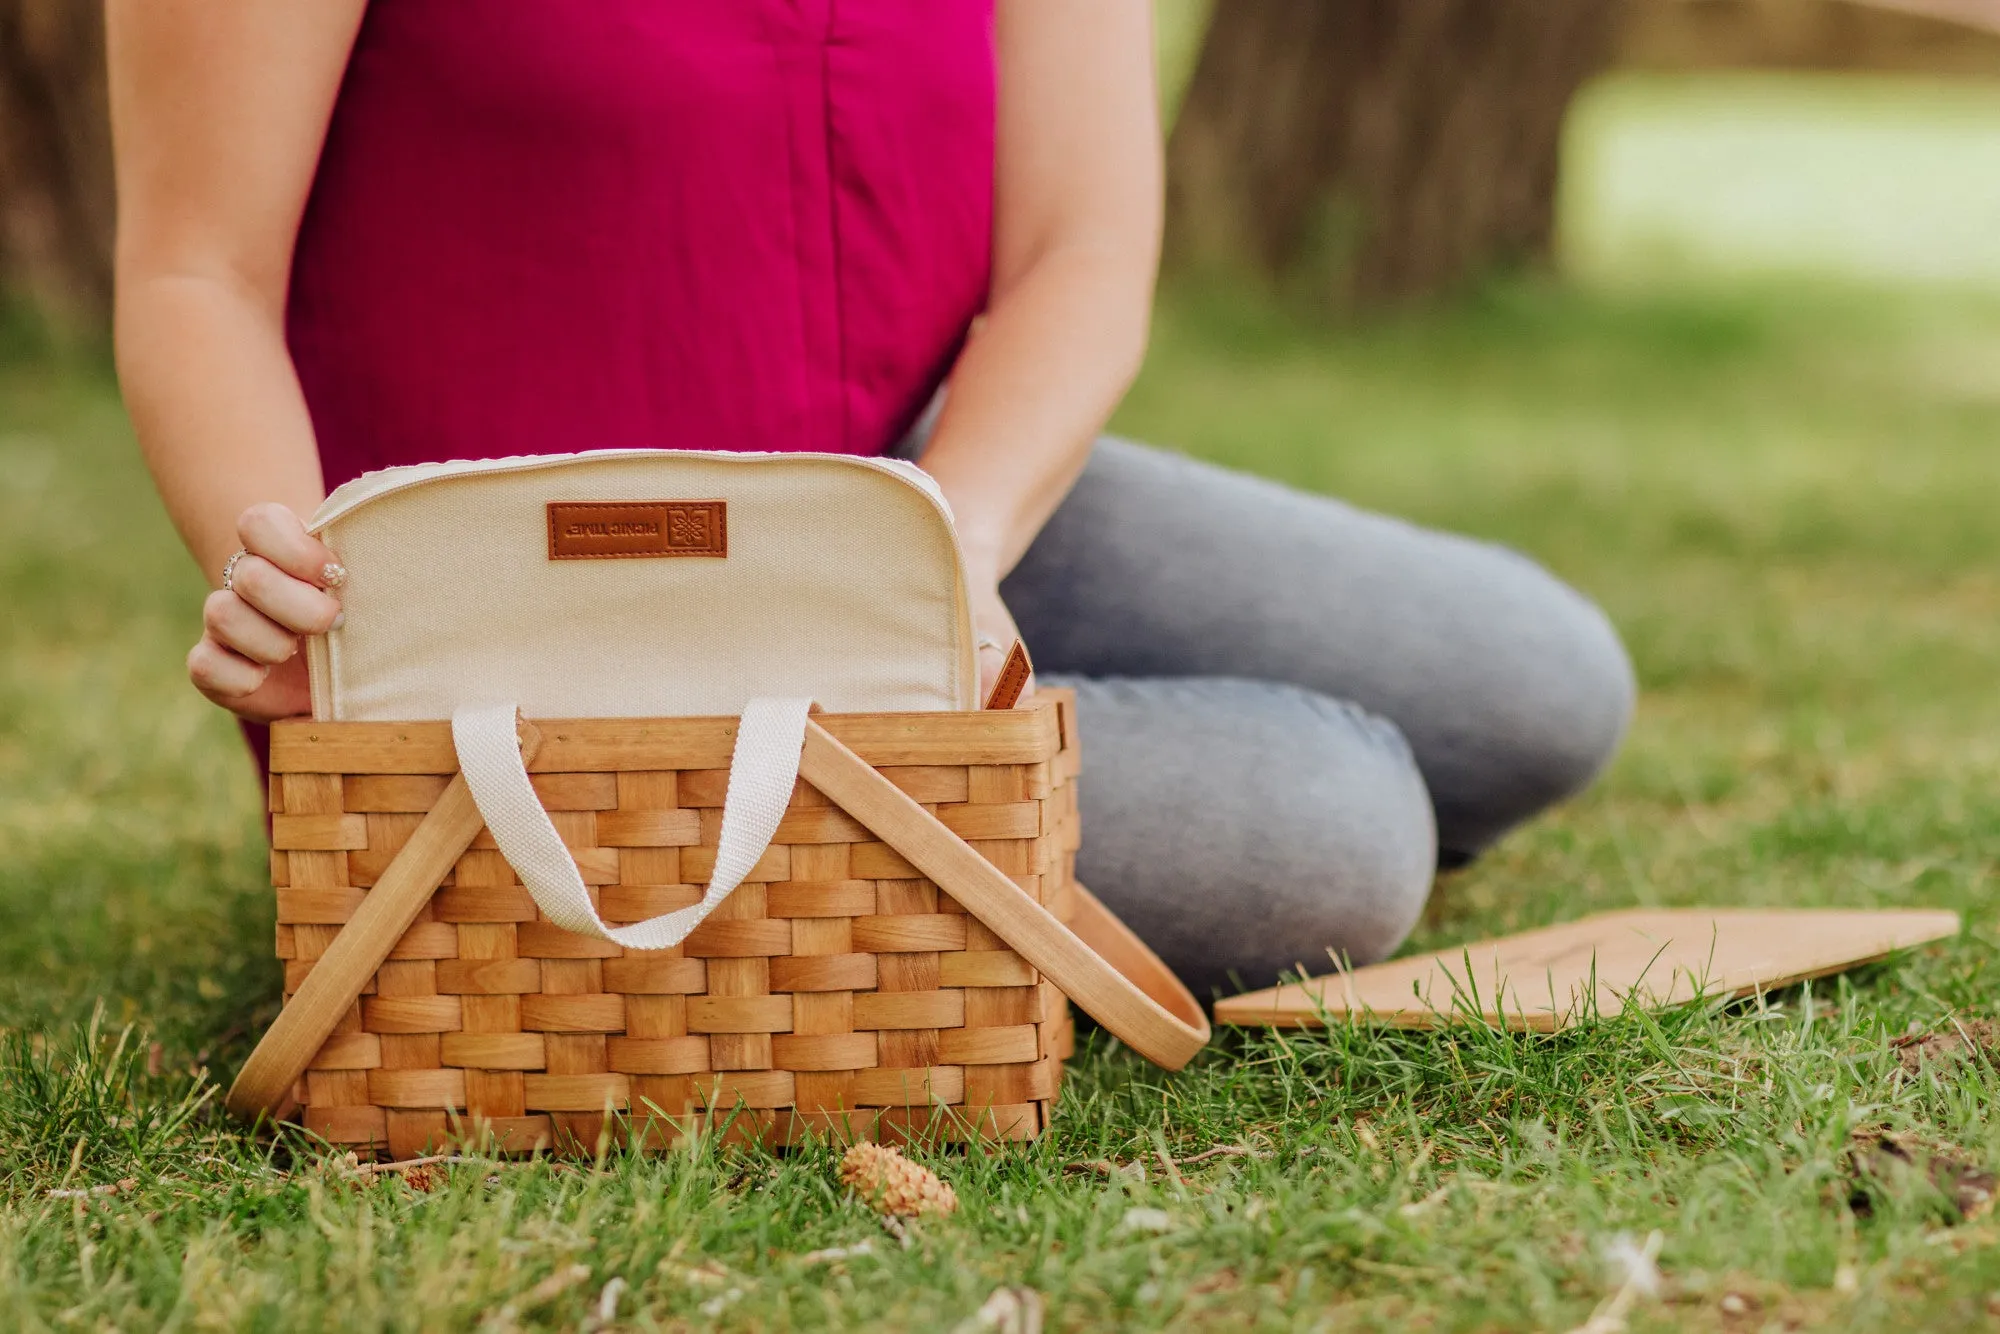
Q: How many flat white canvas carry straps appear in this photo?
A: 1